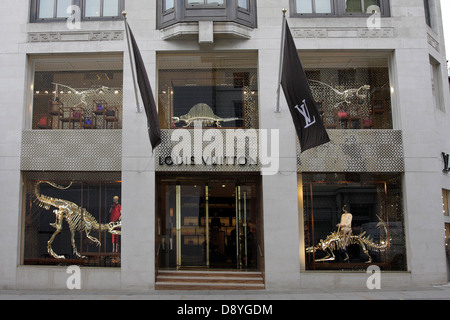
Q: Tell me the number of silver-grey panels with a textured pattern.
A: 3